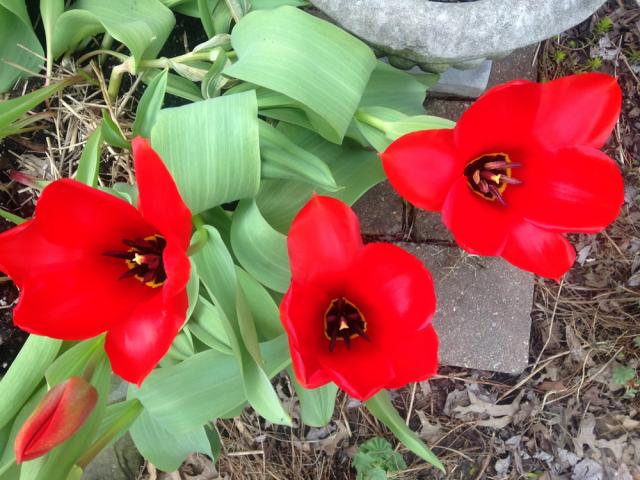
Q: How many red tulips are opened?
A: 3